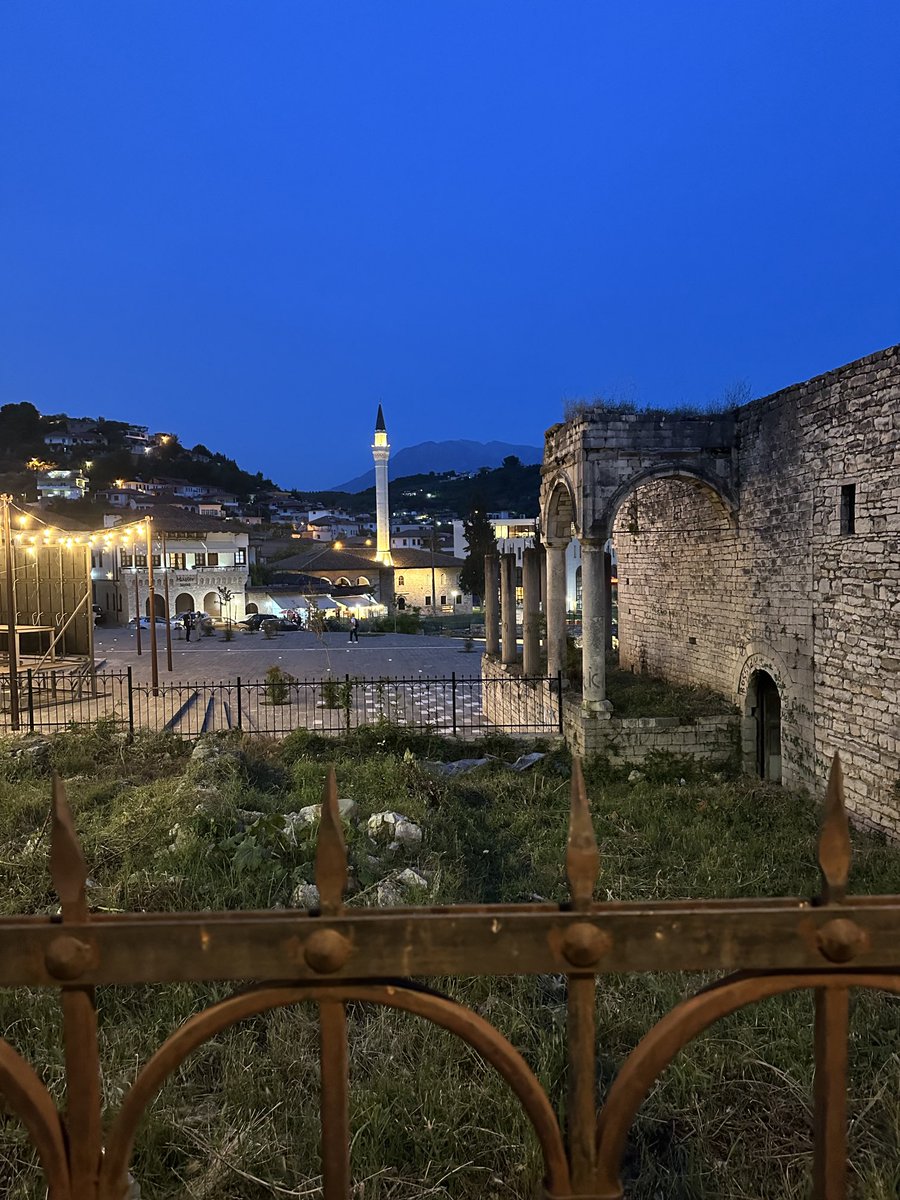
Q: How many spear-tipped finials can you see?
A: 4